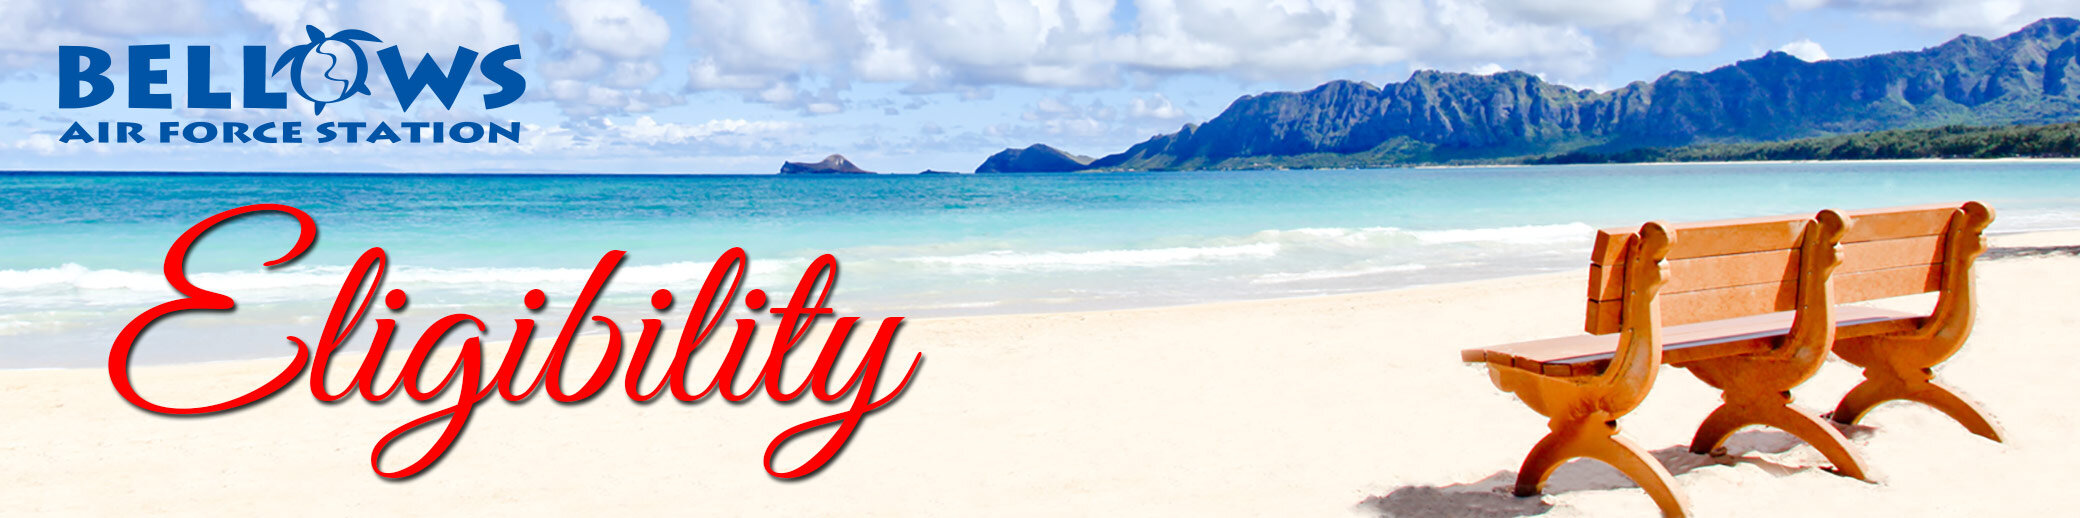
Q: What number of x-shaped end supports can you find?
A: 3